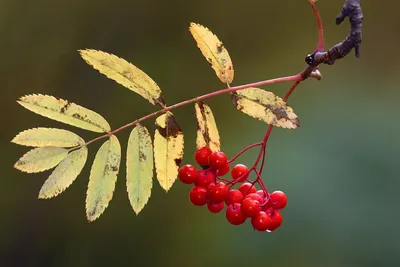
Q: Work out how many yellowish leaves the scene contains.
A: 11